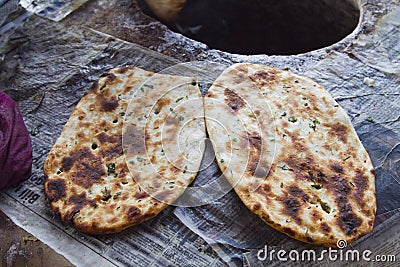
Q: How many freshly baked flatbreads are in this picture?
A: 2